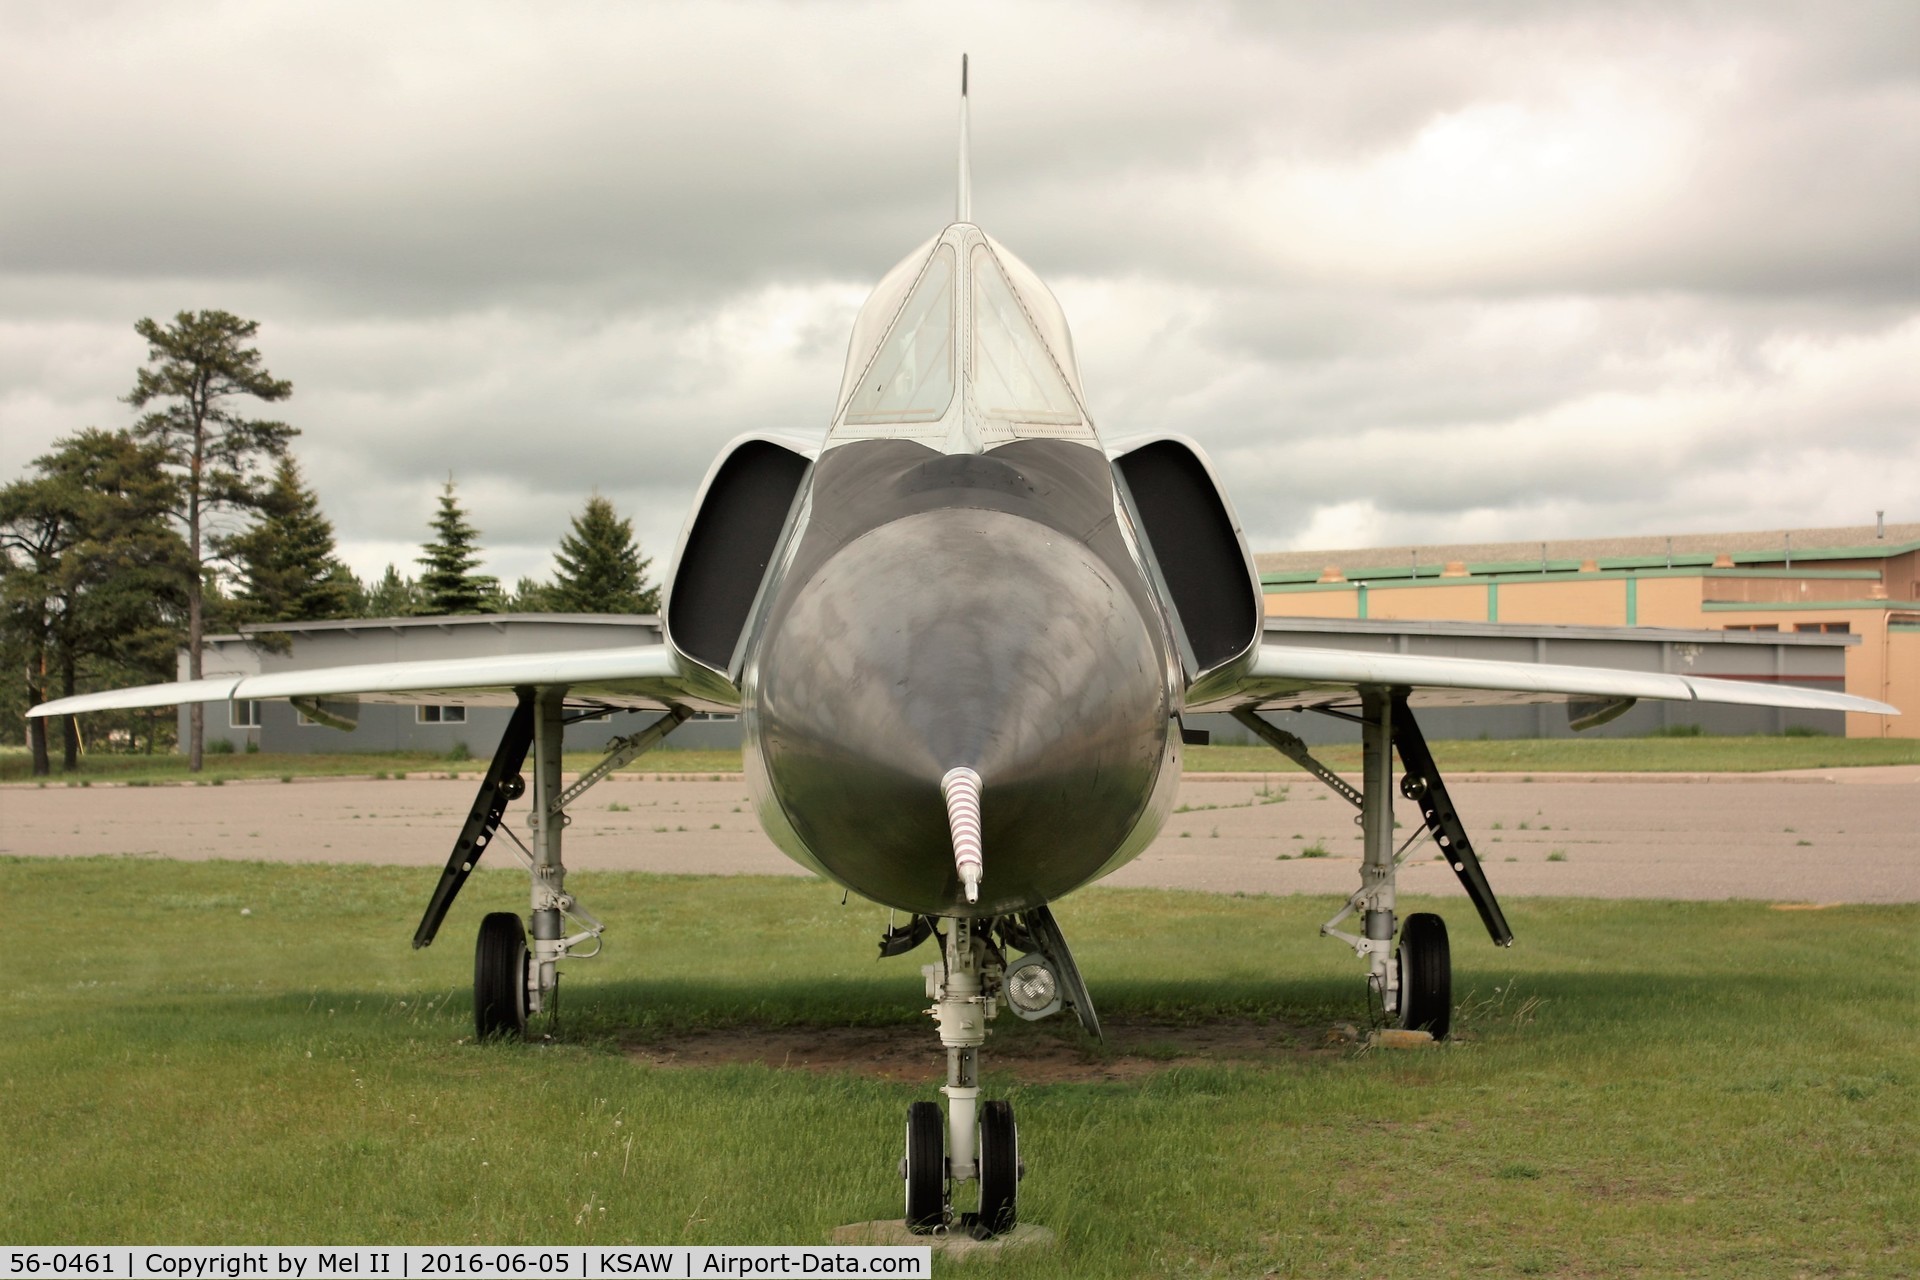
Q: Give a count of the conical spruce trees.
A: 3